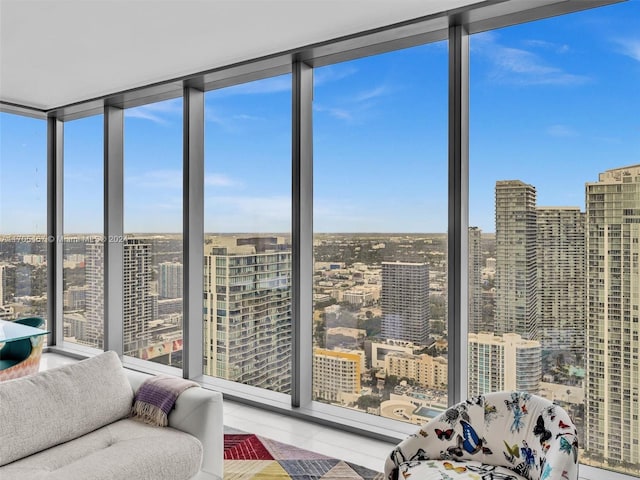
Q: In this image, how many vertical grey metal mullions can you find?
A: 5